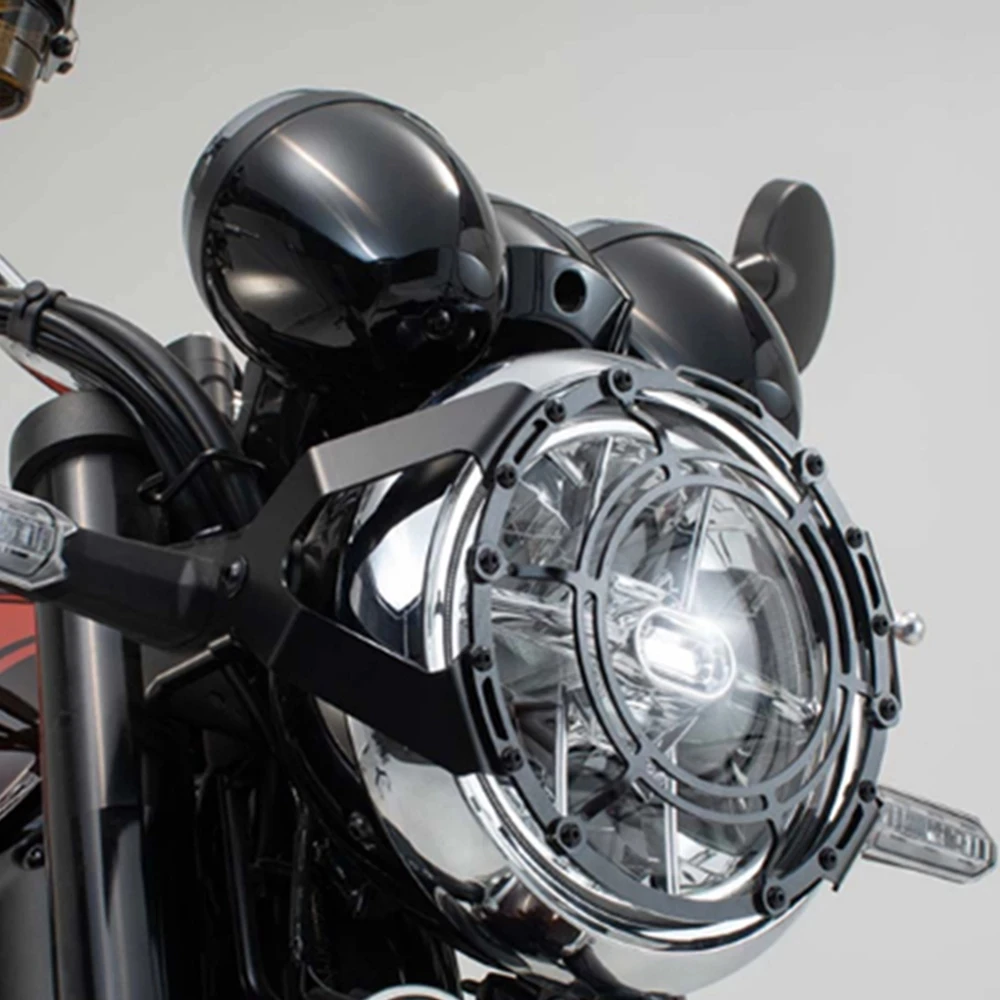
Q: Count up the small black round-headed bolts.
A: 14